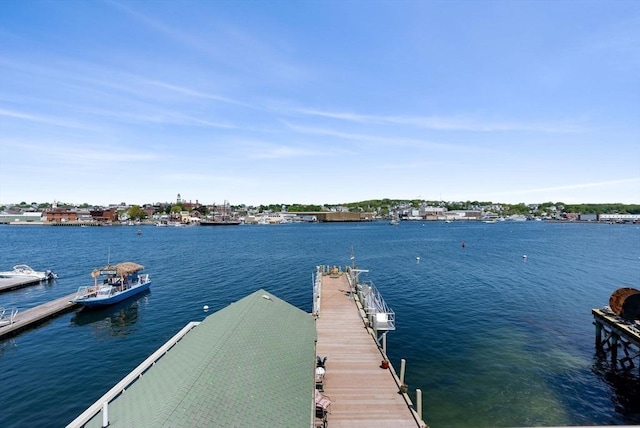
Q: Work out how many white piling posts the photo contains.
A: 3